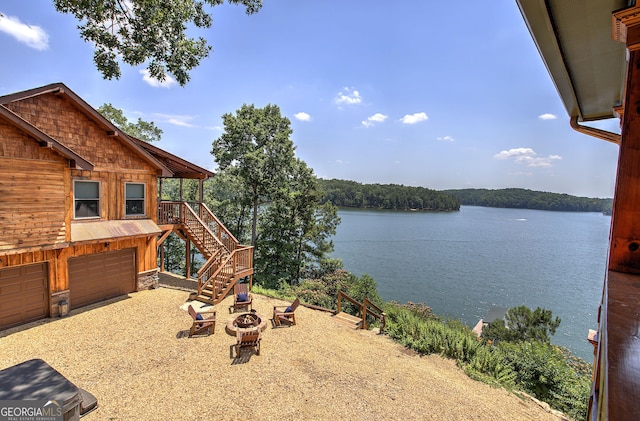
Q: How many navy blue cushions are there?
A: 3